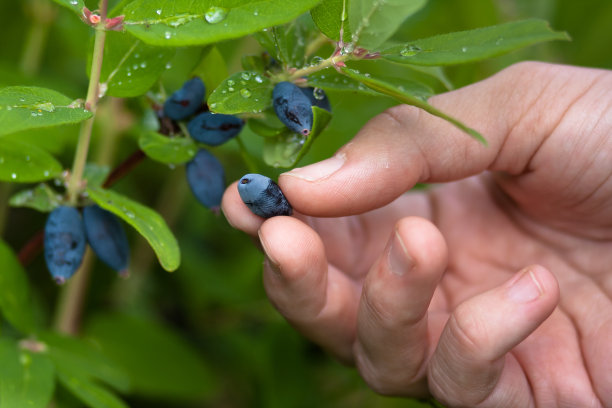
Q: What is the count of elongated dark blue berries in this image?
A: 8